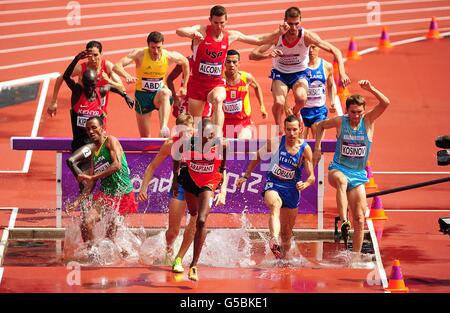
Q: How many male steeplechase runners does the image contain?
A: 13